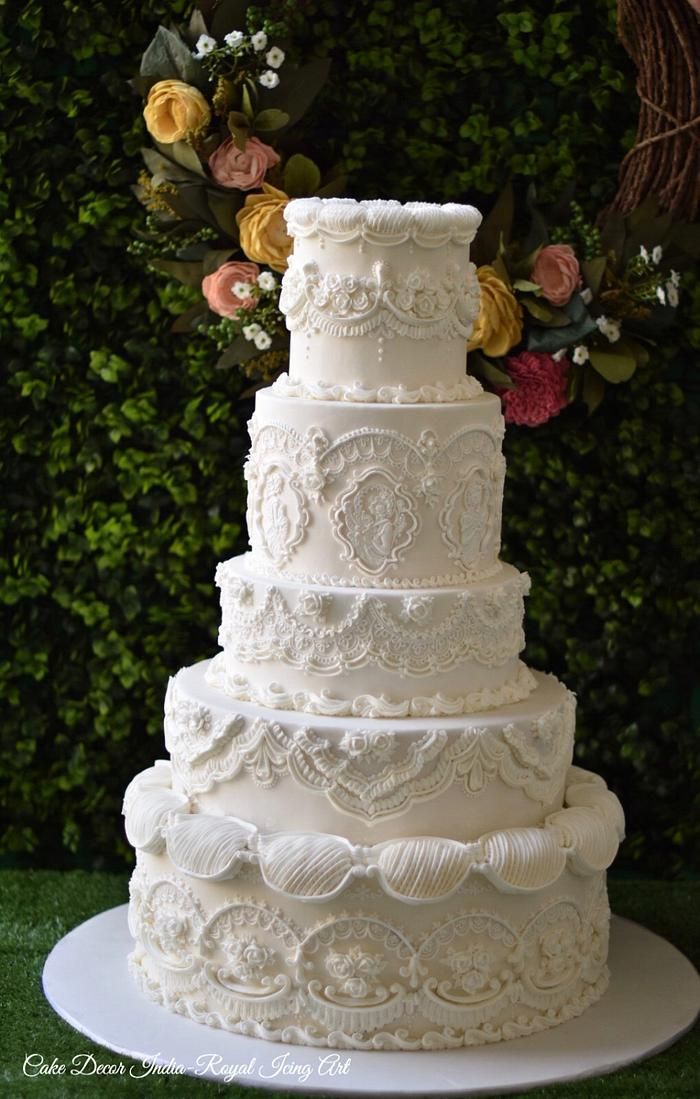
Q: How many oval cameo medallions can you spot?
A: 3